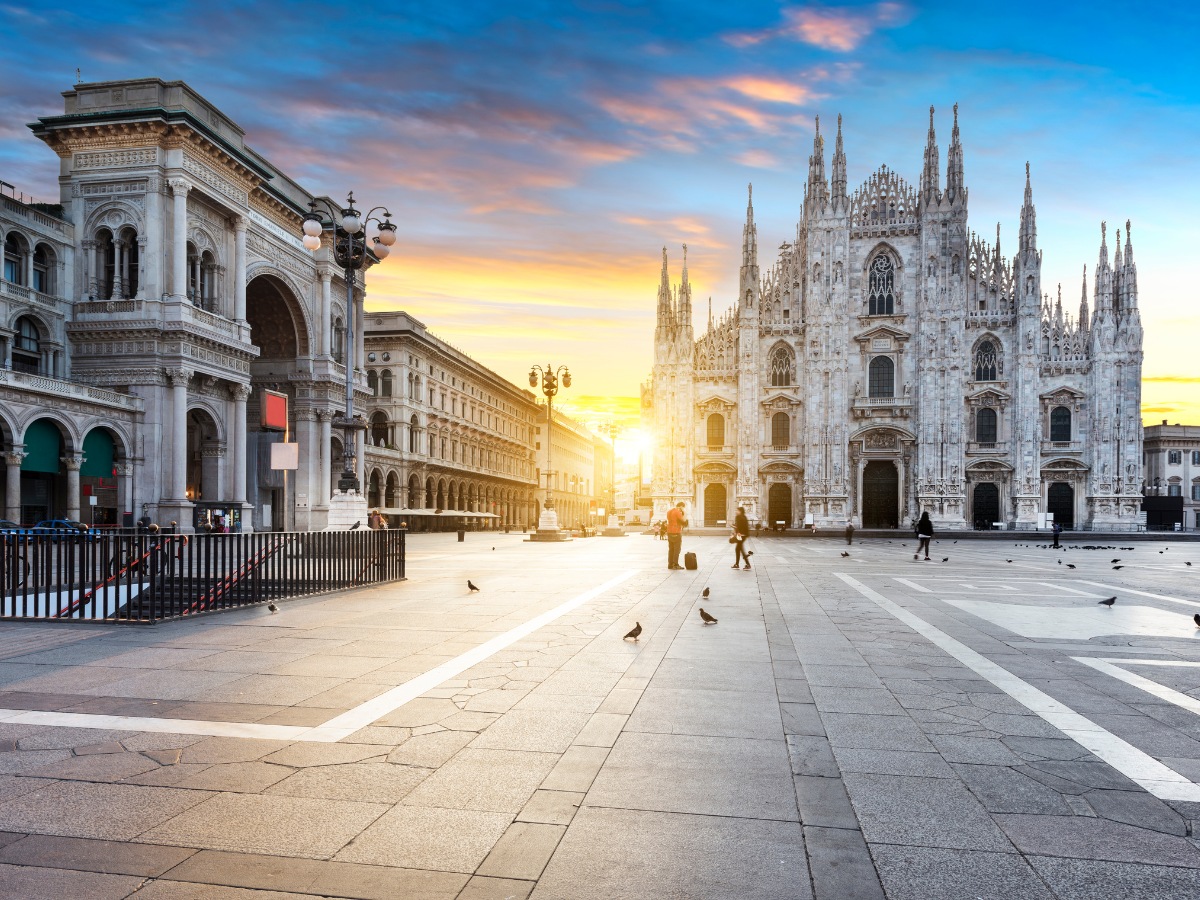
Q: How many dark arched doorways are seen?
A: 5